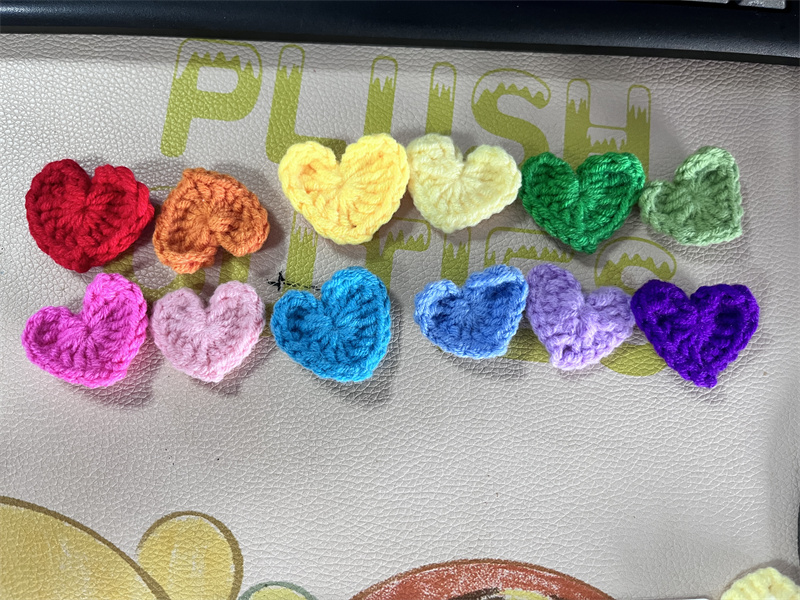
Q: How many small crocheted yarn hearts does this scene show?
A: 12